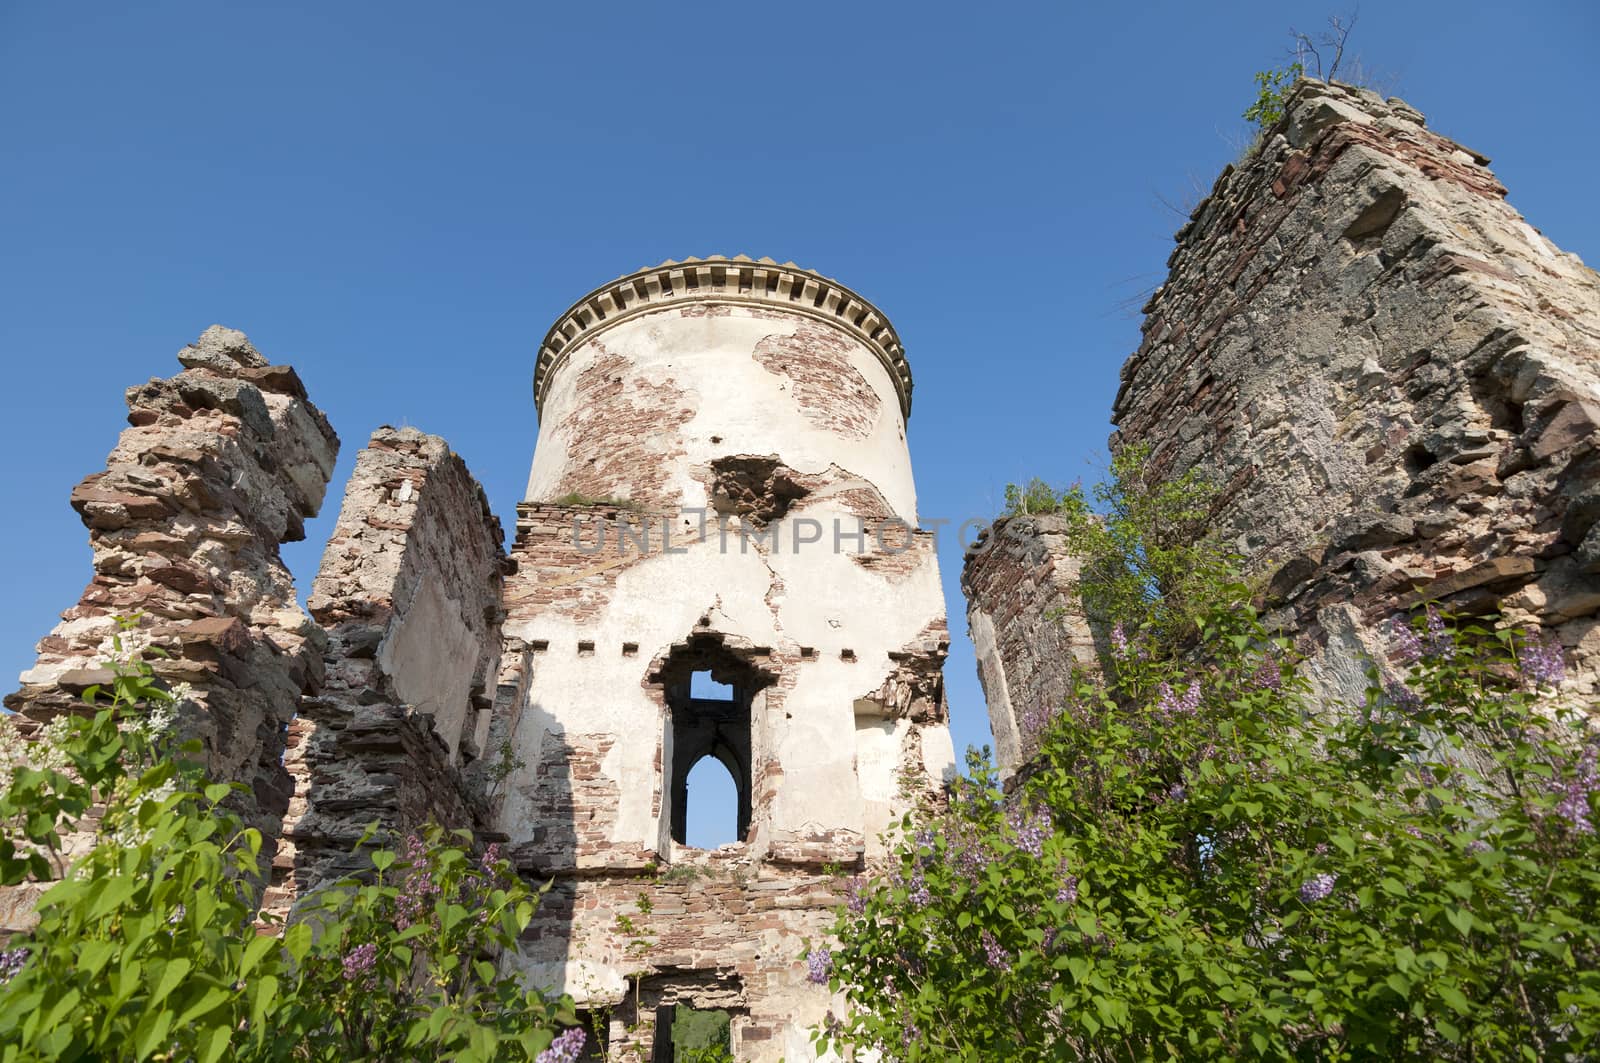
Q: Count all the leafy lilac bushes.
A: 2